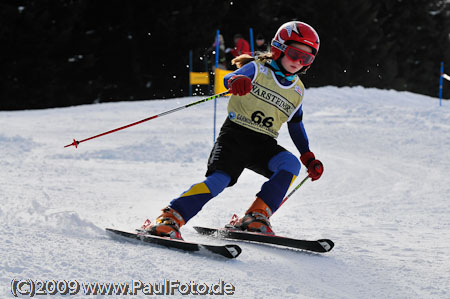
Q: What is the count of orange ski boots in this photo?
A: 2